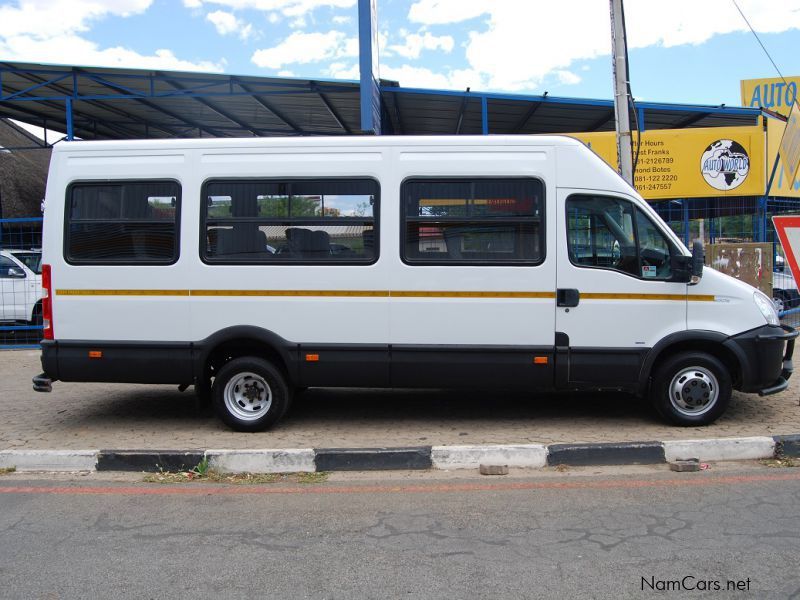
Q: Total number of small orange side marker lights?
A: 3